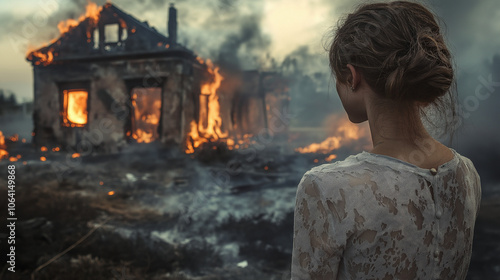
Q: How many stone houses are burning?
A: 1